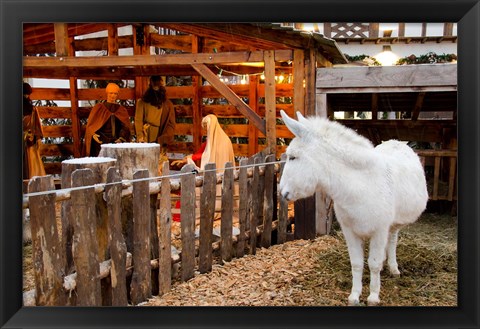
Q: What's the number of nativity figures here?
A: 4